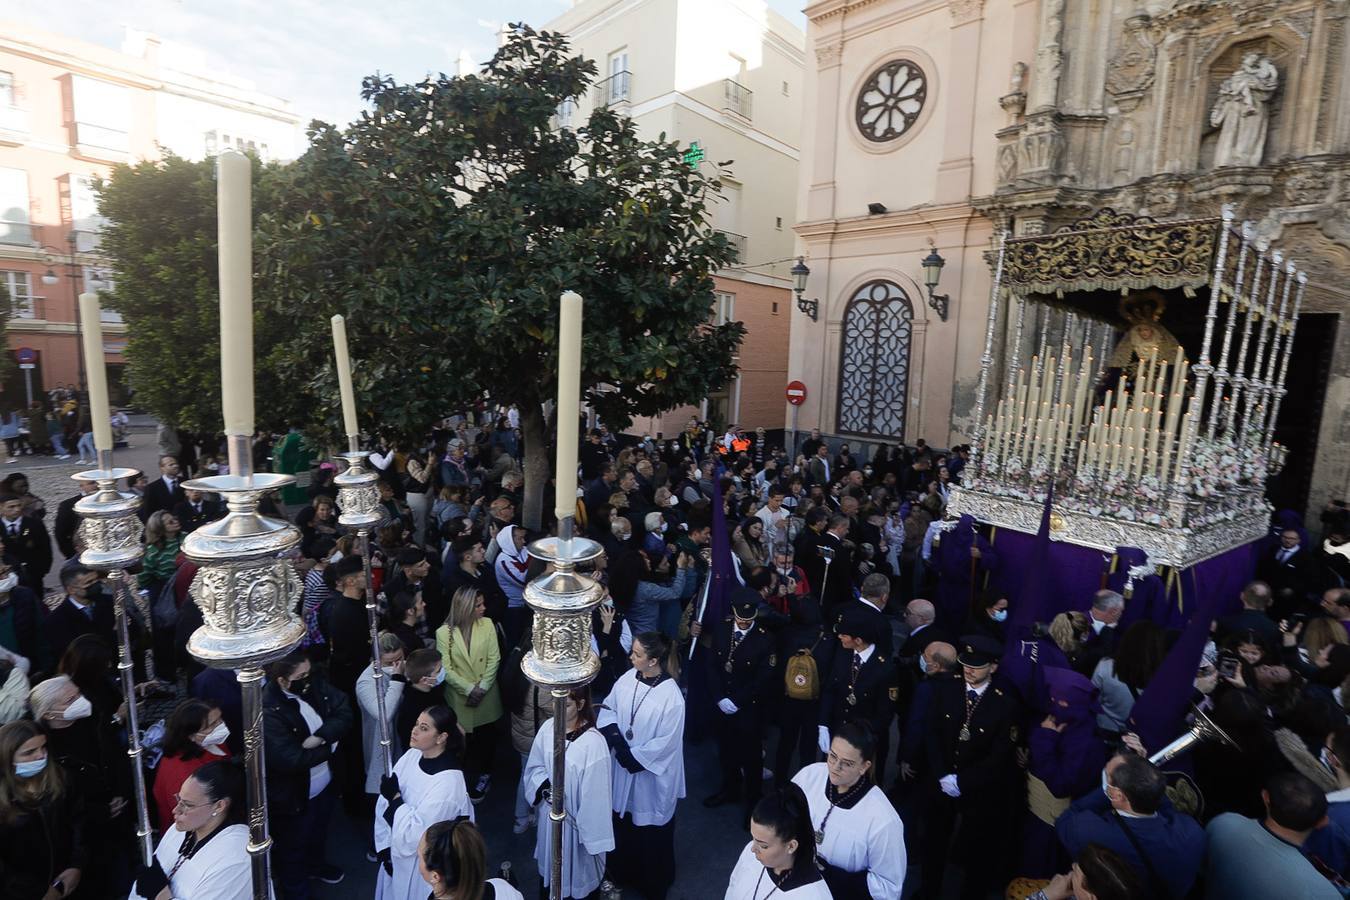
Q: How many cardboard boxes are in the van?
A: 0